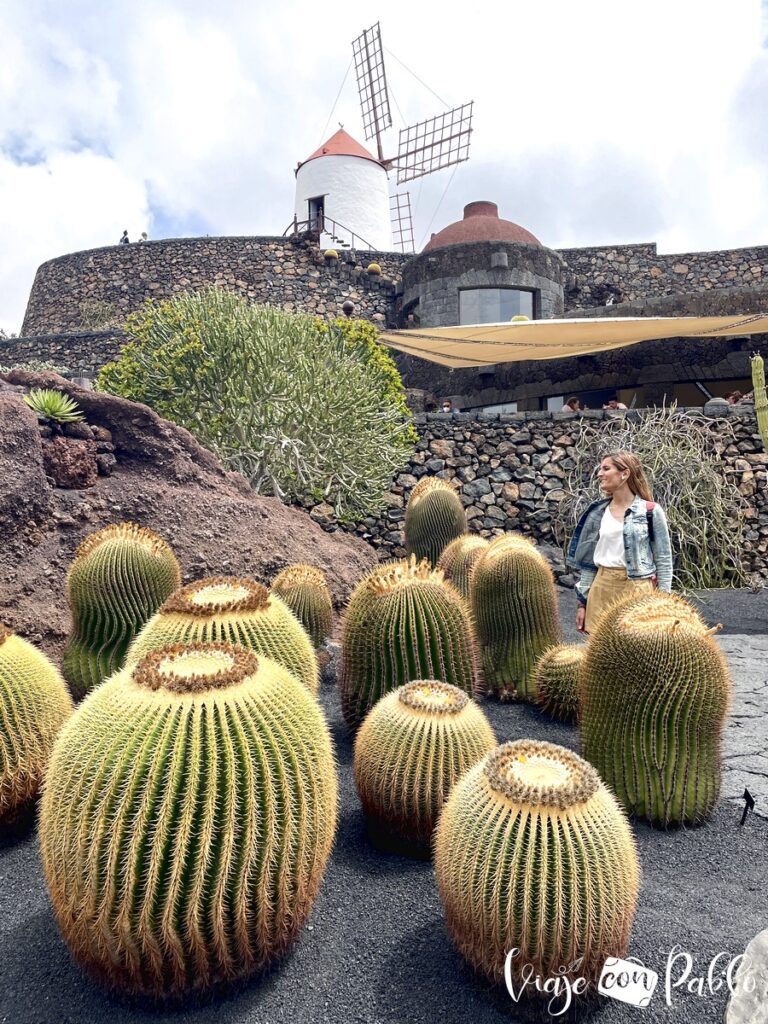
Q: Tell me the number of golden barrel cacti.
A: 13